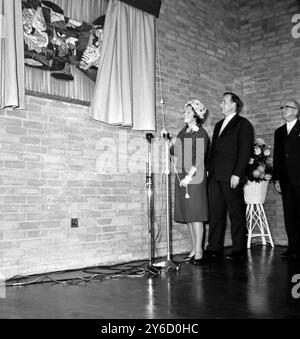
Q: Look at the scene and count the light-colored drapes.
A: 2